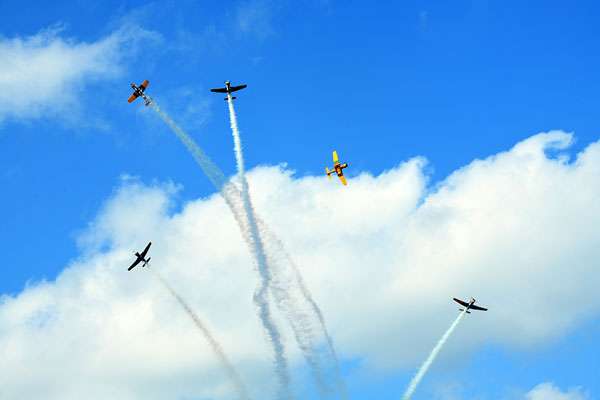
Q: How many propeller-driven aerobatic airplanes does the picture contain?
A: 5